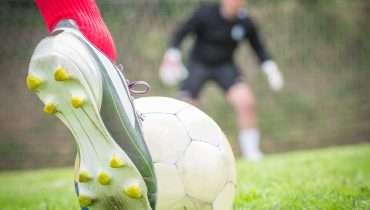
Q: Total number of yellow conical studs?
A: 9